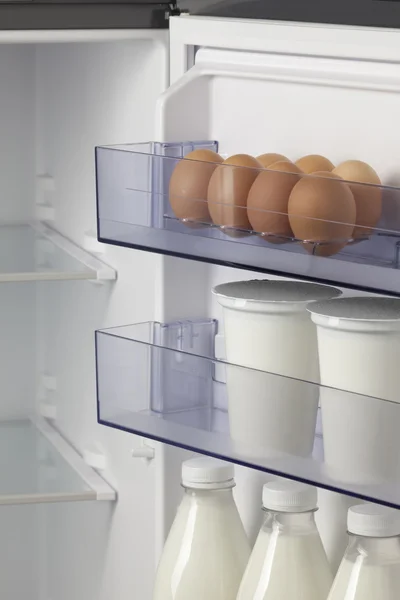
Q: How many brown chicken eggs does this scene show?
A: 7